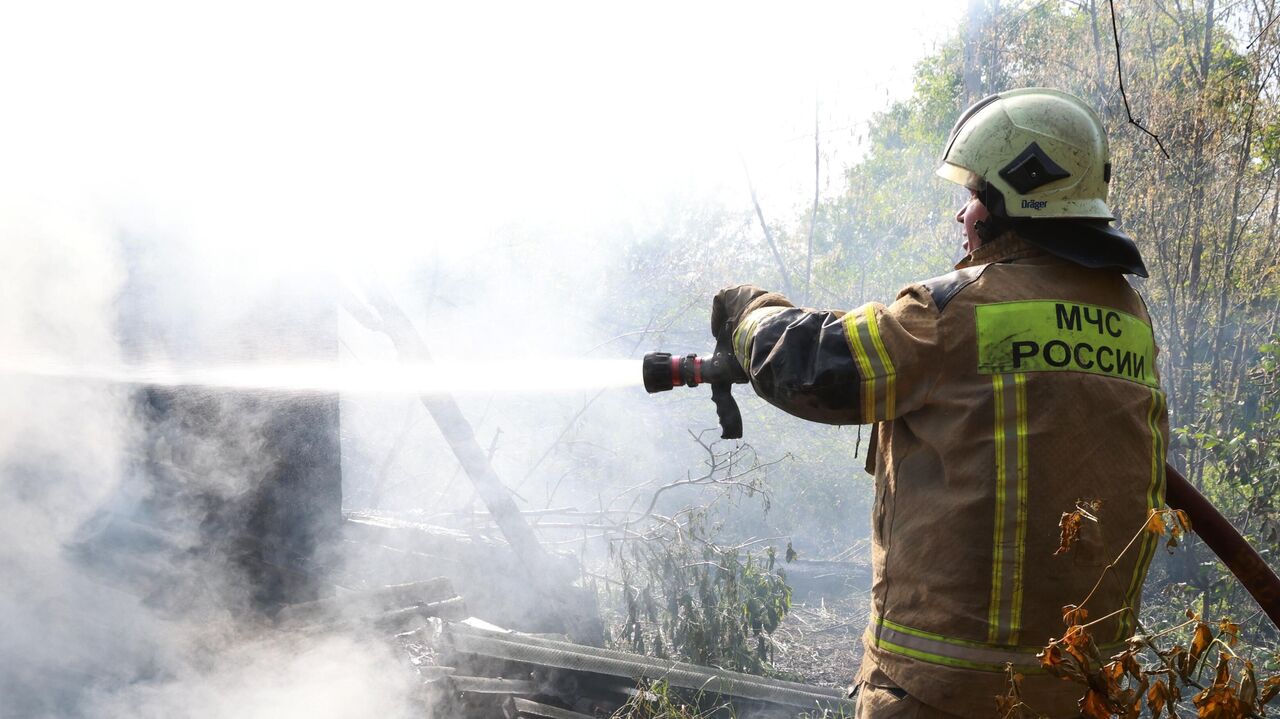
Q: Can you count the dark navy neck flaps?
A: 1